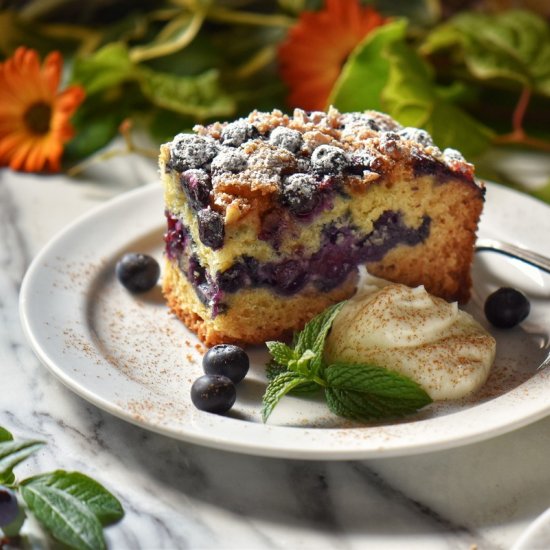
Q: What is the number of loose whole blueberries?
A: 4